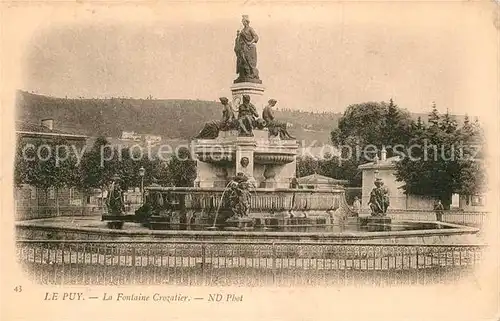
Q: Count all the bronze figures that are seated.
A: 3